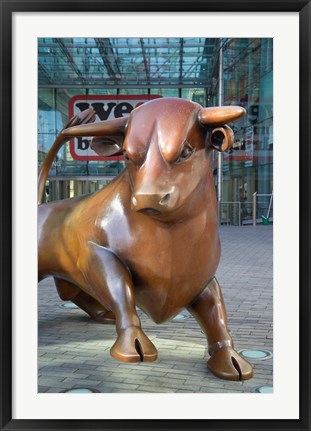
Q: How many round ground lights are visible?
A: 5